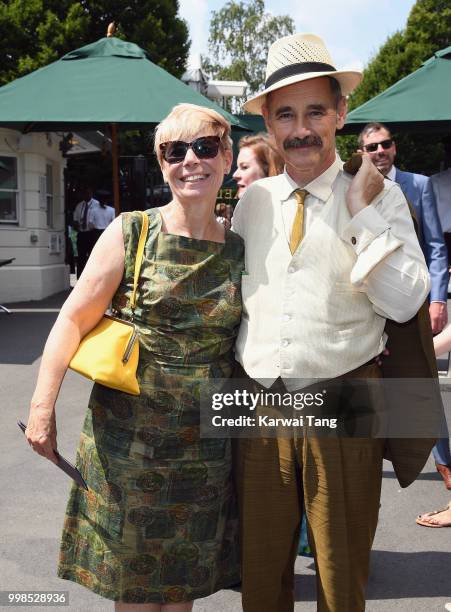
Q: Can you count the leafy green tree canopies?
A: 3